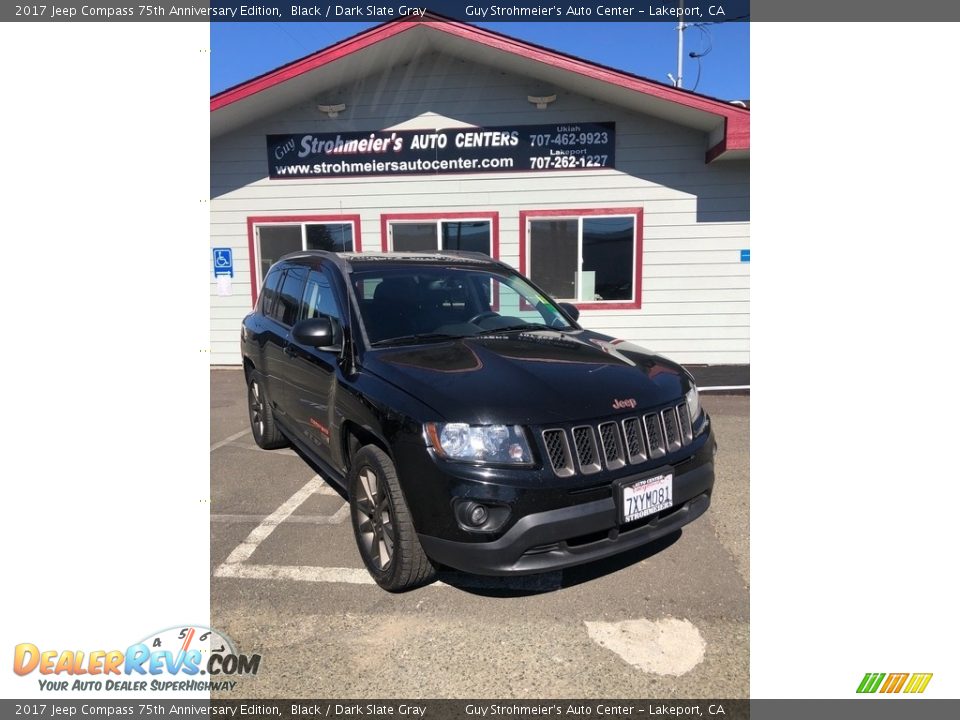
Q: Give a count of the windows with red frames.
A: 3